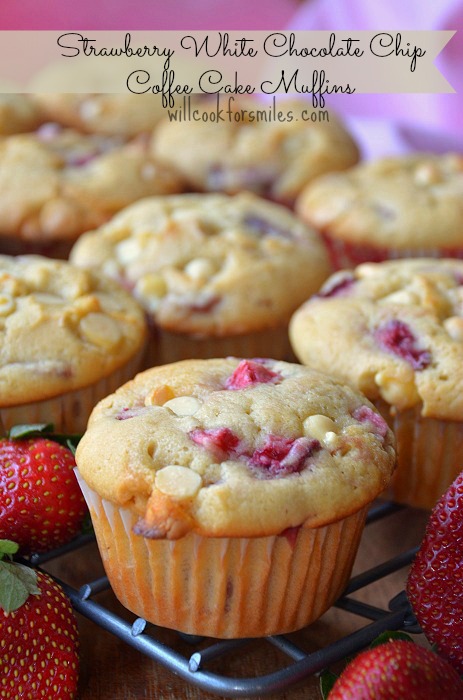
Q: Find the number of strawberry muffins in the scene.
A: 9